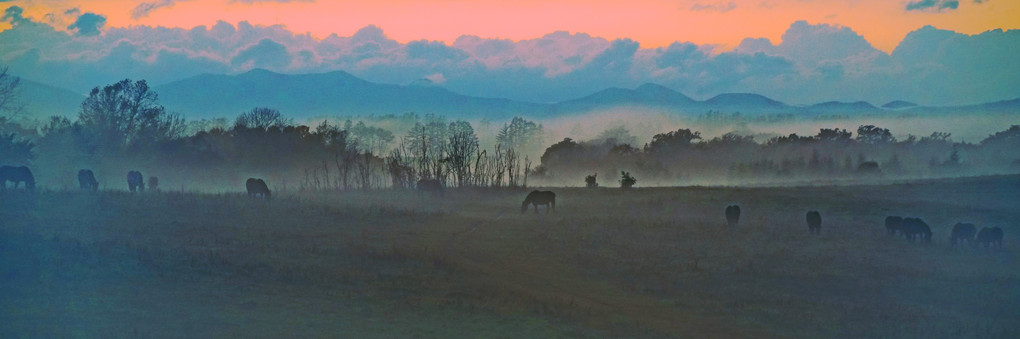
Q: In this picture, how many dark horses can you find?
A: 13